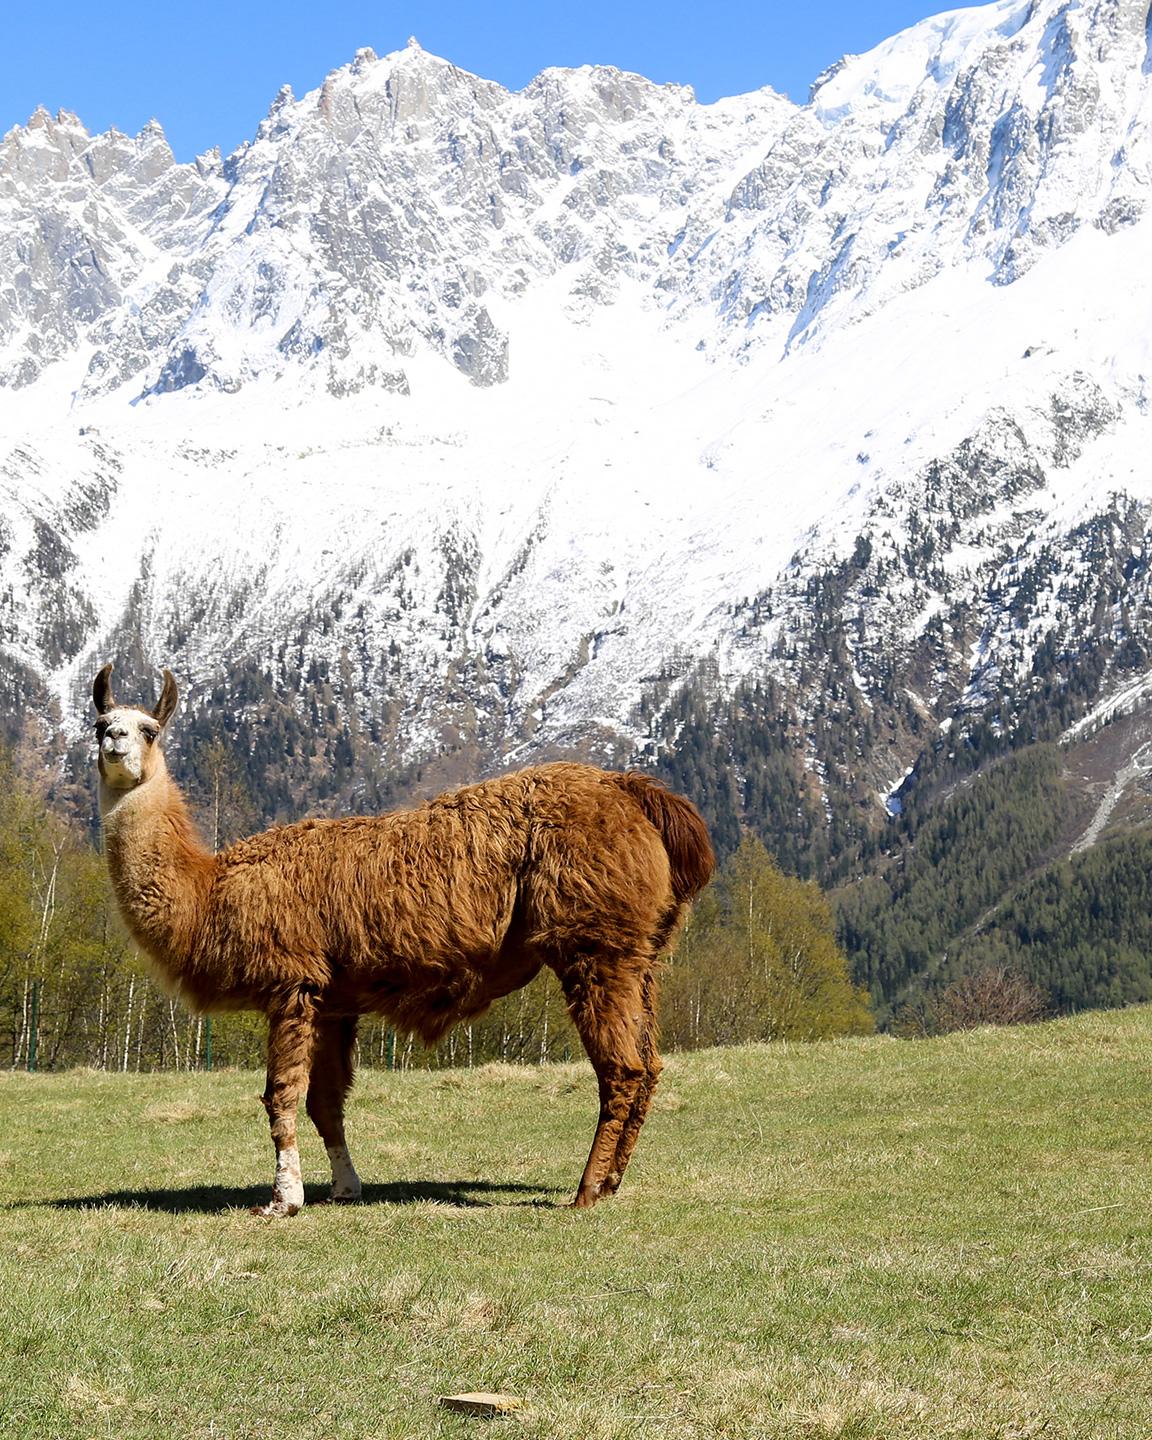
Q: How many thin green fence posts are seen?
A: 3